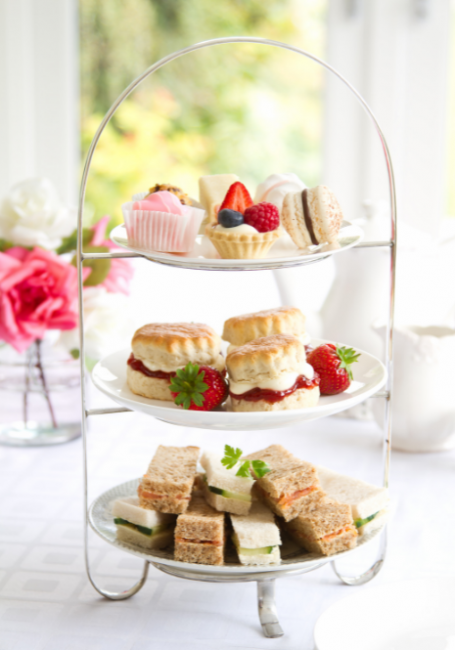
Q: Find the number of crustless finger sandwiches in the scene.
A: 8